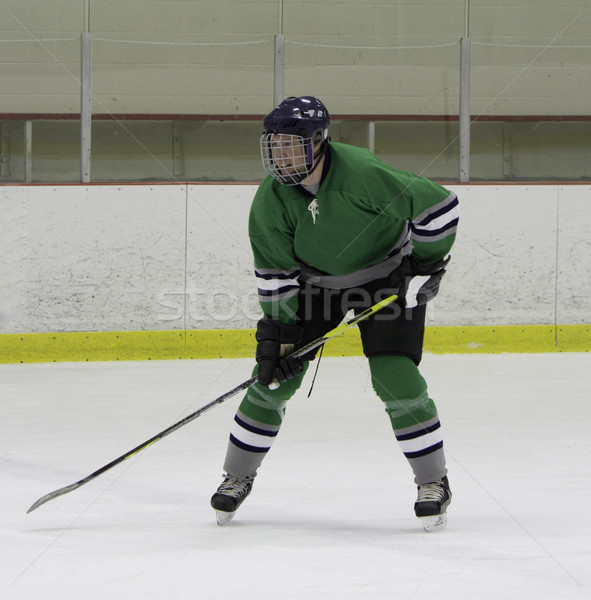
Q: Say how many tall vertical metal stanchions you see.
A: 3